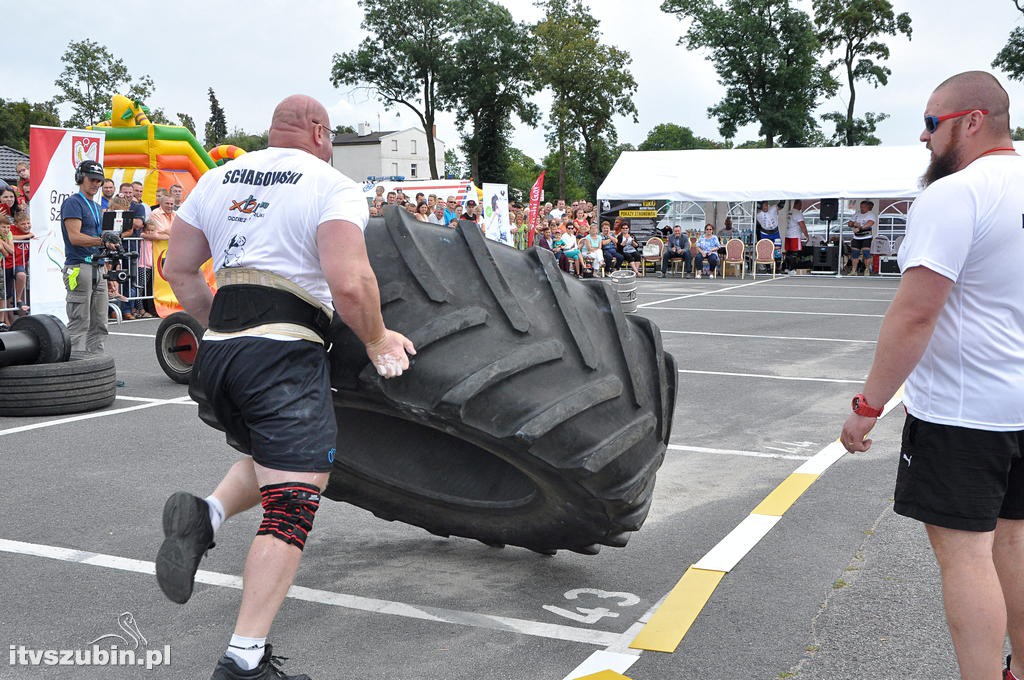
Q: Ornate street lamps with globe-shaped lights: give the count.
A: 0